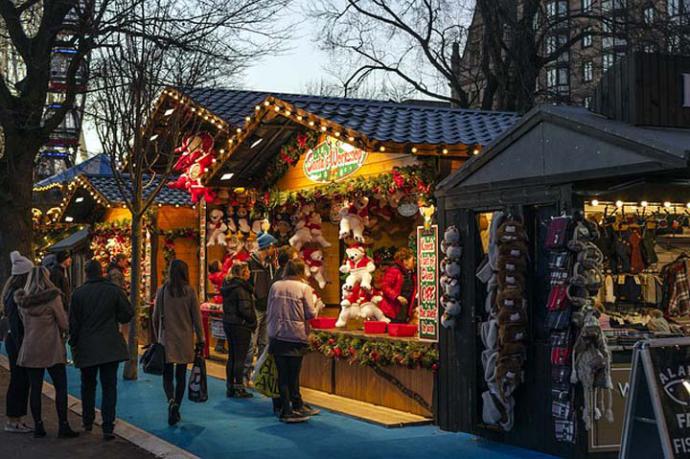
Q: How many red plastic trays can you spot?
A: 3